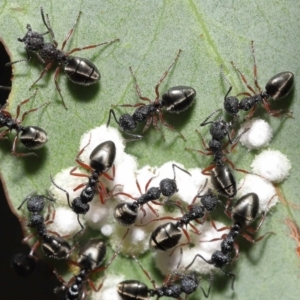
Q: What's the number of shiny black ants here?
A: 12